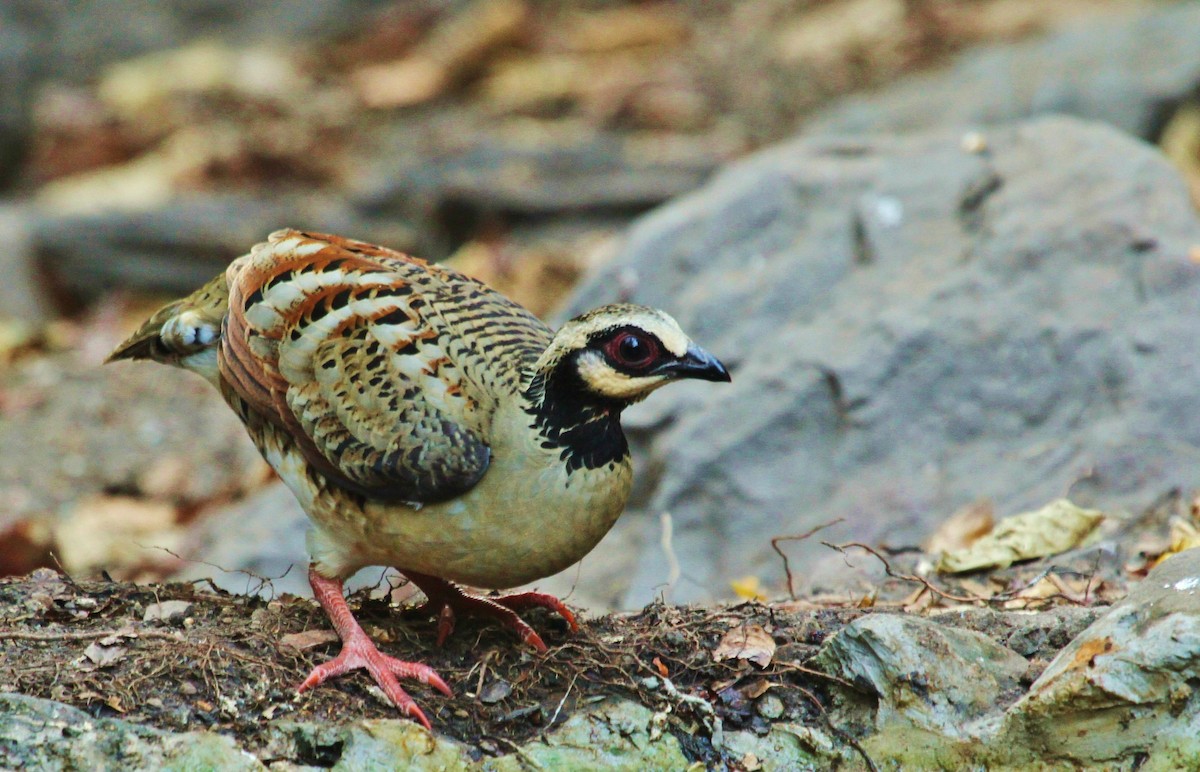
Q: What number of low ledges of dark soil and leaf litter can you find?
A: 1